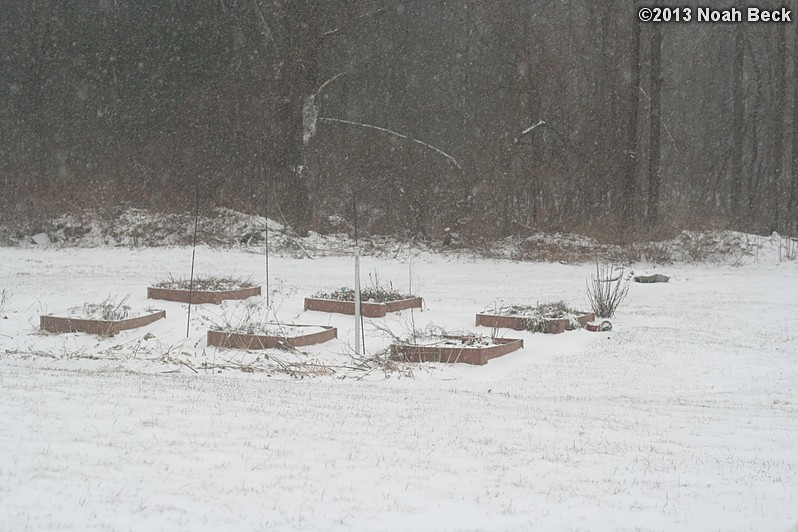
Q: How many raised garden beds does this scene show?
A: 6